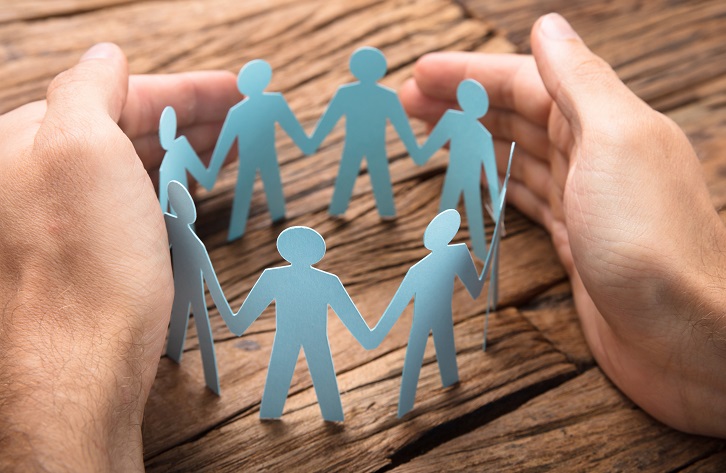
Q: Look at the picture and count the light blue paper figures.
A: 8